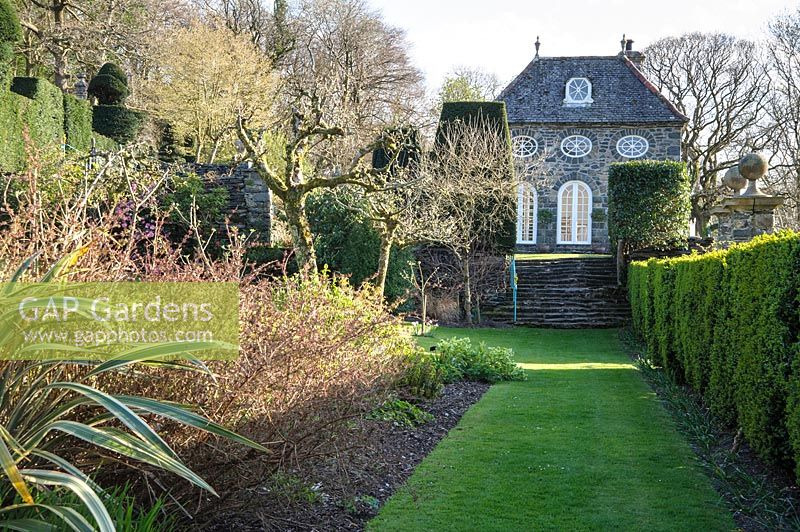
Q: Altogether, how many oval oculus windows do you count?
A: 3